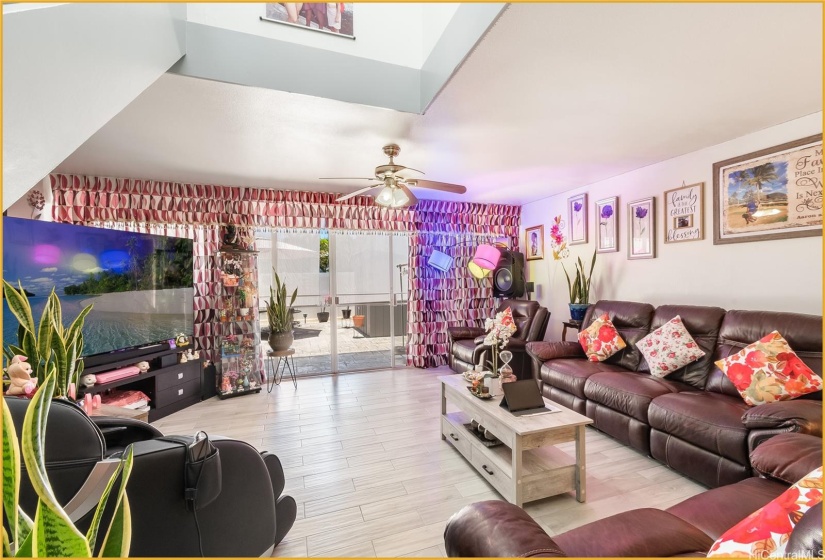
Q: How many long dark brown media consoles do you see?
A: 1